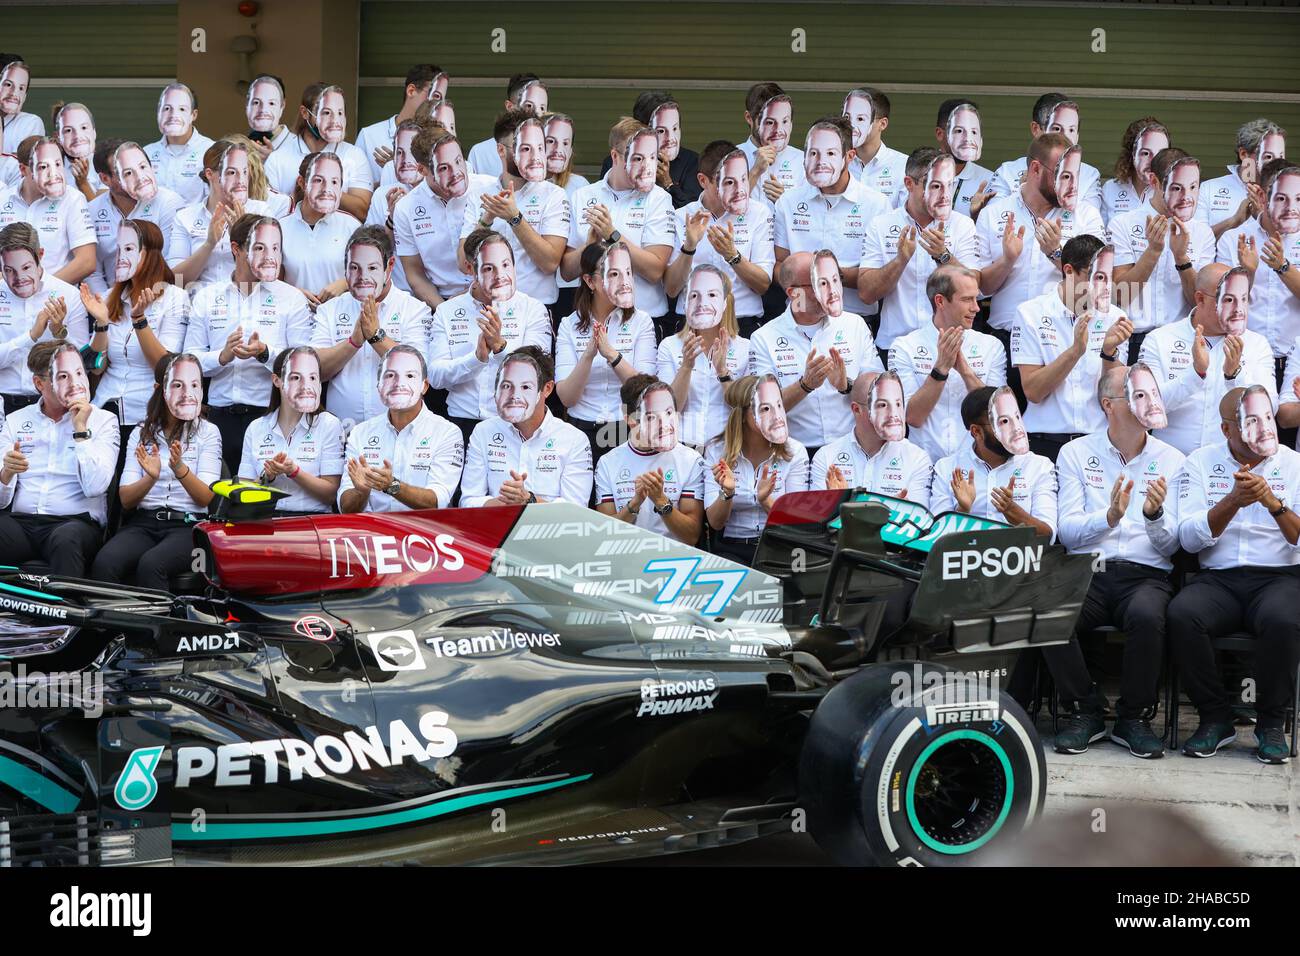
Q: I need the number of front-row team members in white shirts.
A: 11